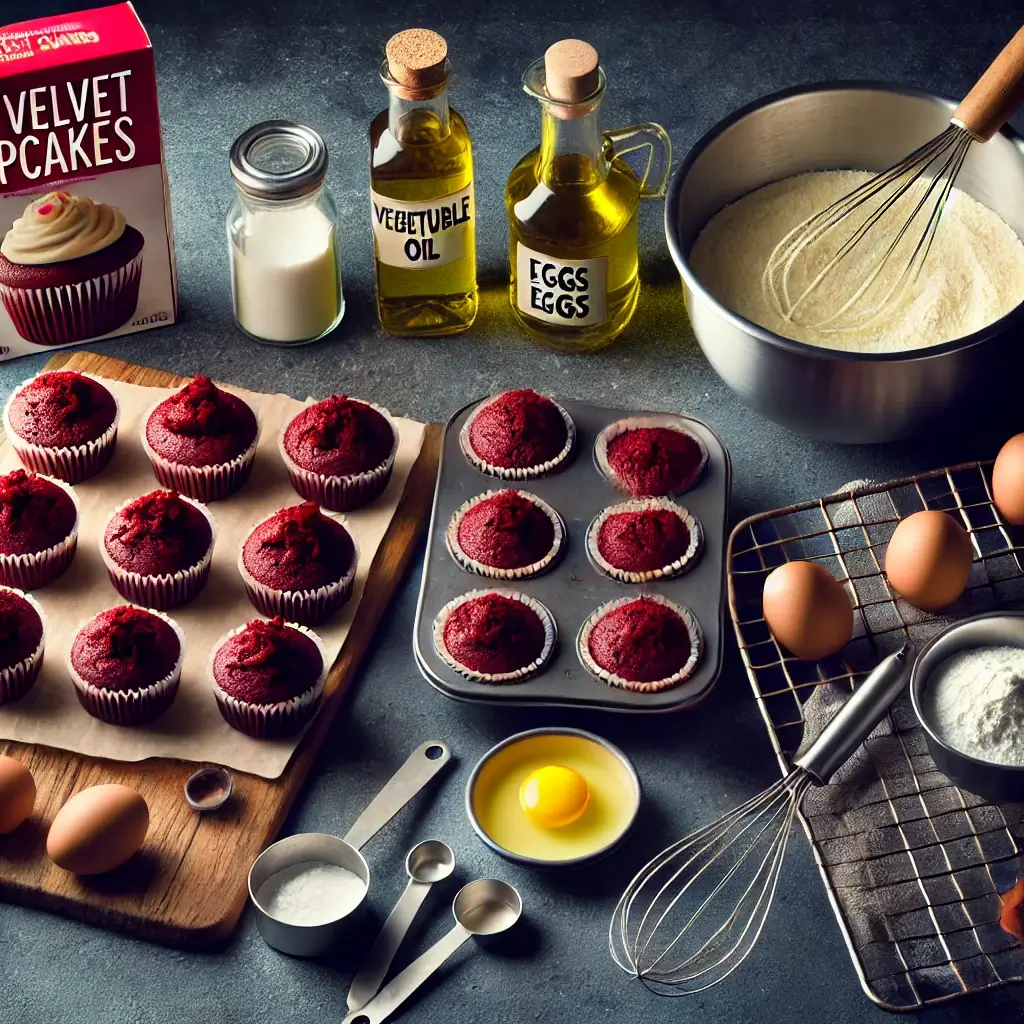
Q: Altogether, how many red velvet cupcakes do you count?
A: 15